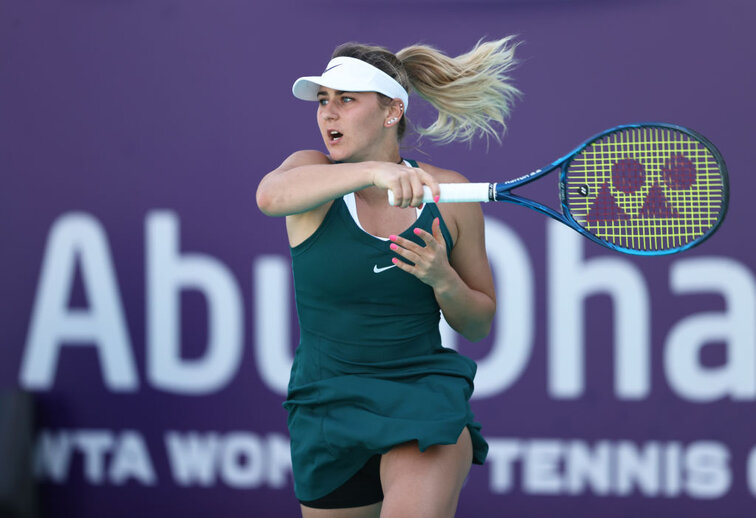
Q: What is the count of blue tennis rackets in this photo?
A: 1